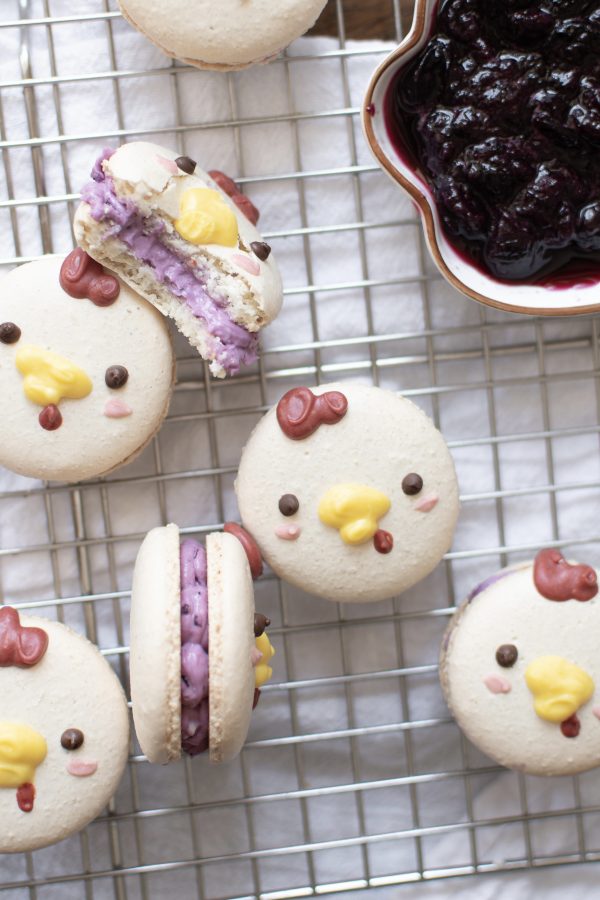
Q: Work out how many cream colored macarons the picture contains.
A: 7